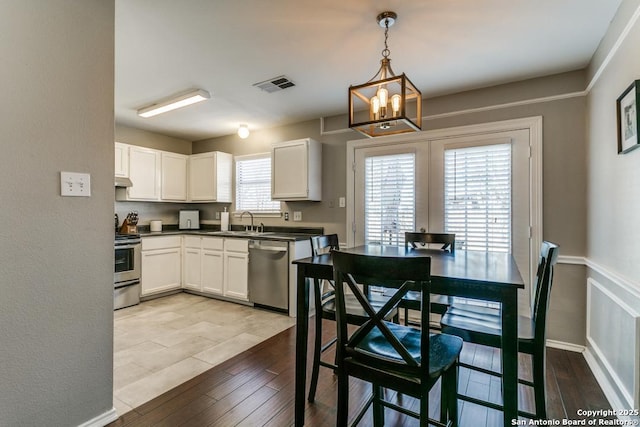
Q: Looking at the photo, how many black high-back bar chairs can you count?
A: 4